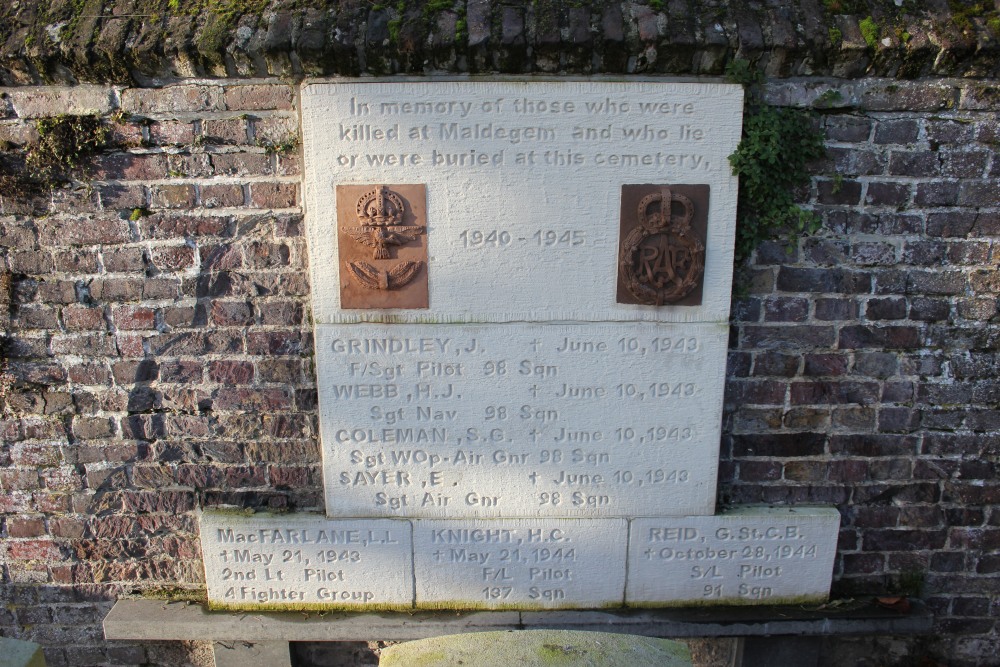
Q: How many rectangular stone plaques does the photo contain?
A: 5